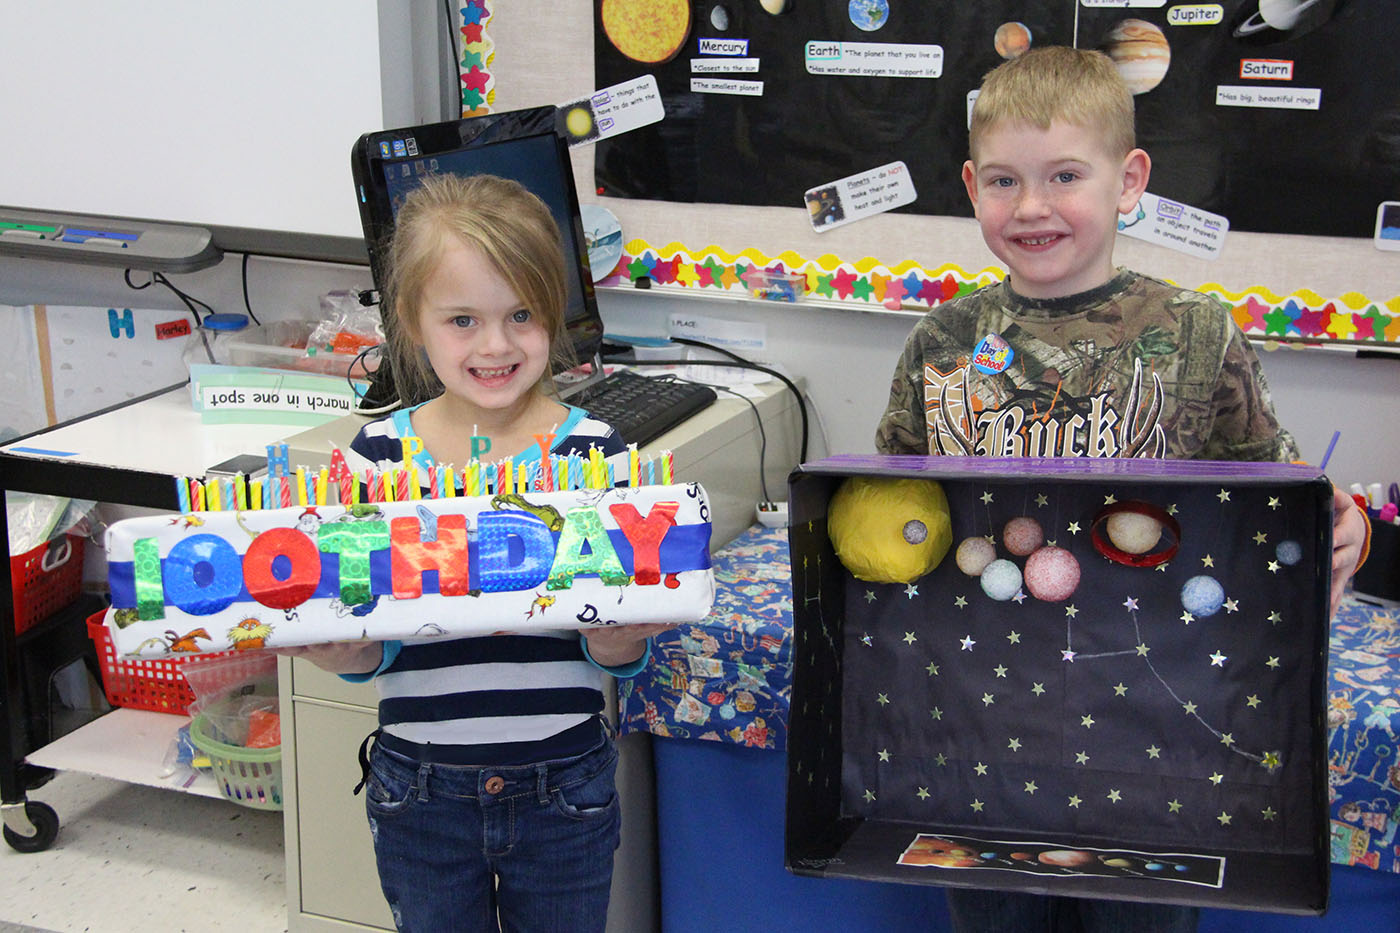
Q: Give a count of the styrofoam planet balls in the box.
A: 8